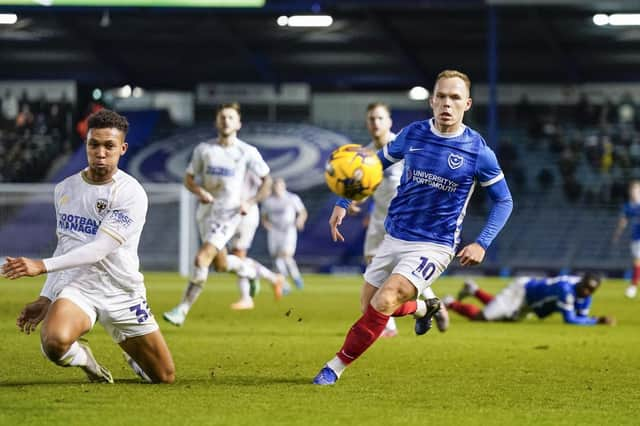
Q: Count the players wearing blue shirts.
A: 3